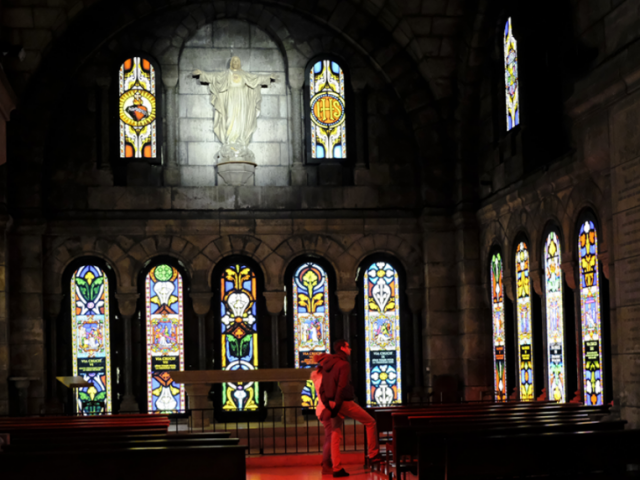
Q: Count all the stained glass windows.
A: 12